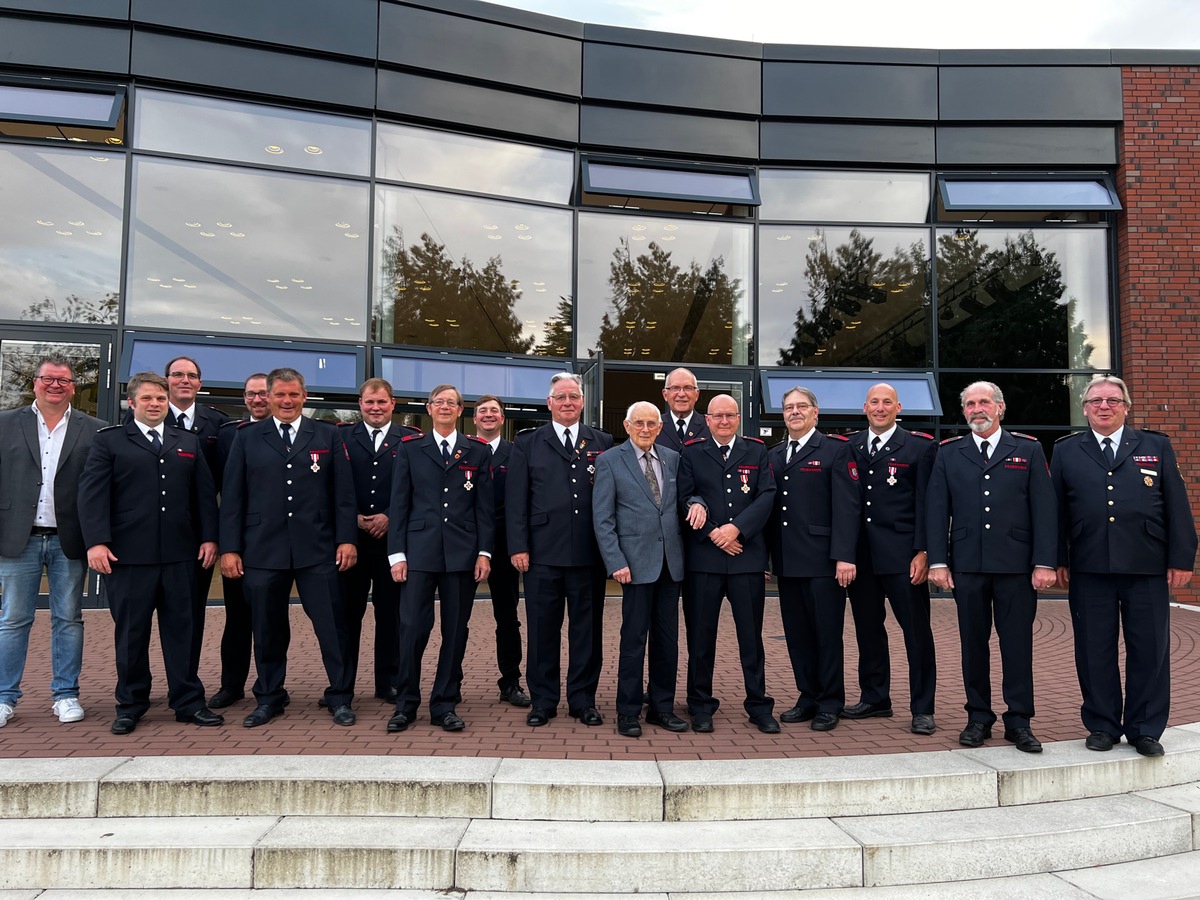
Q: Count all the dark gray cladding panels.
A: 12